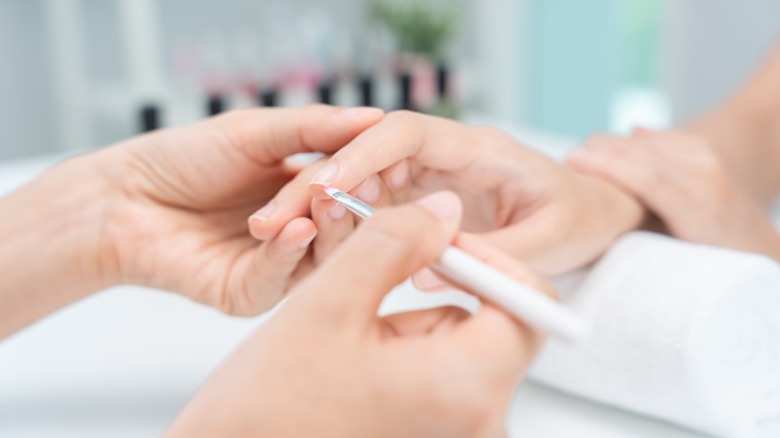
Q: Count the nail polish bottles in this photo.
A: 7